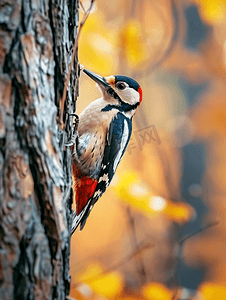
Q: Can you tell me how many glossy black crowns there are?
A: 1